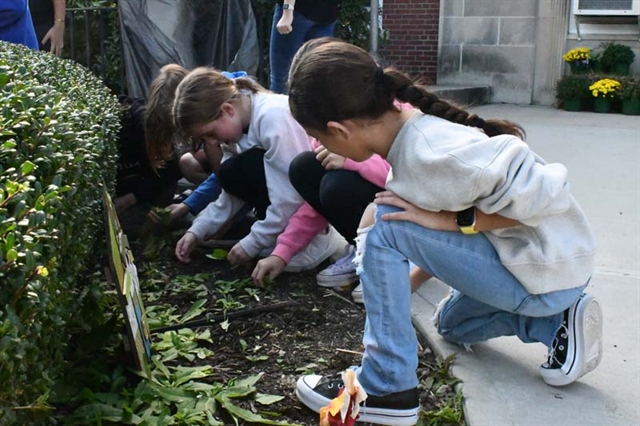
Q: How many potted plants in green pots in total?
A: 5